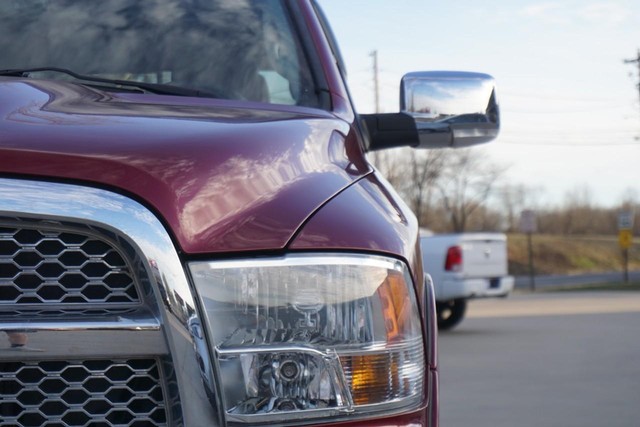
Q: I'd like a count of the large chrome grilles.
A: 1